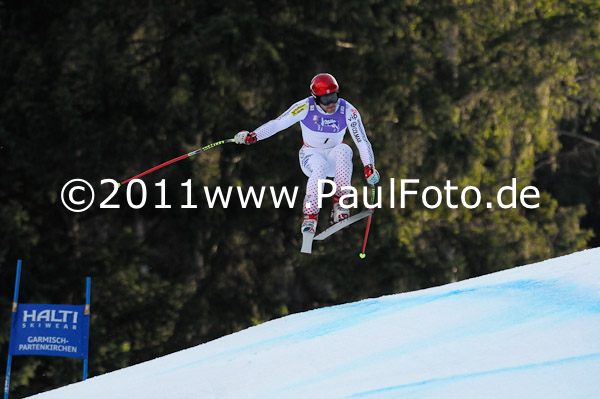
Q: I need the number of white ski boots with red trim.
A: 2